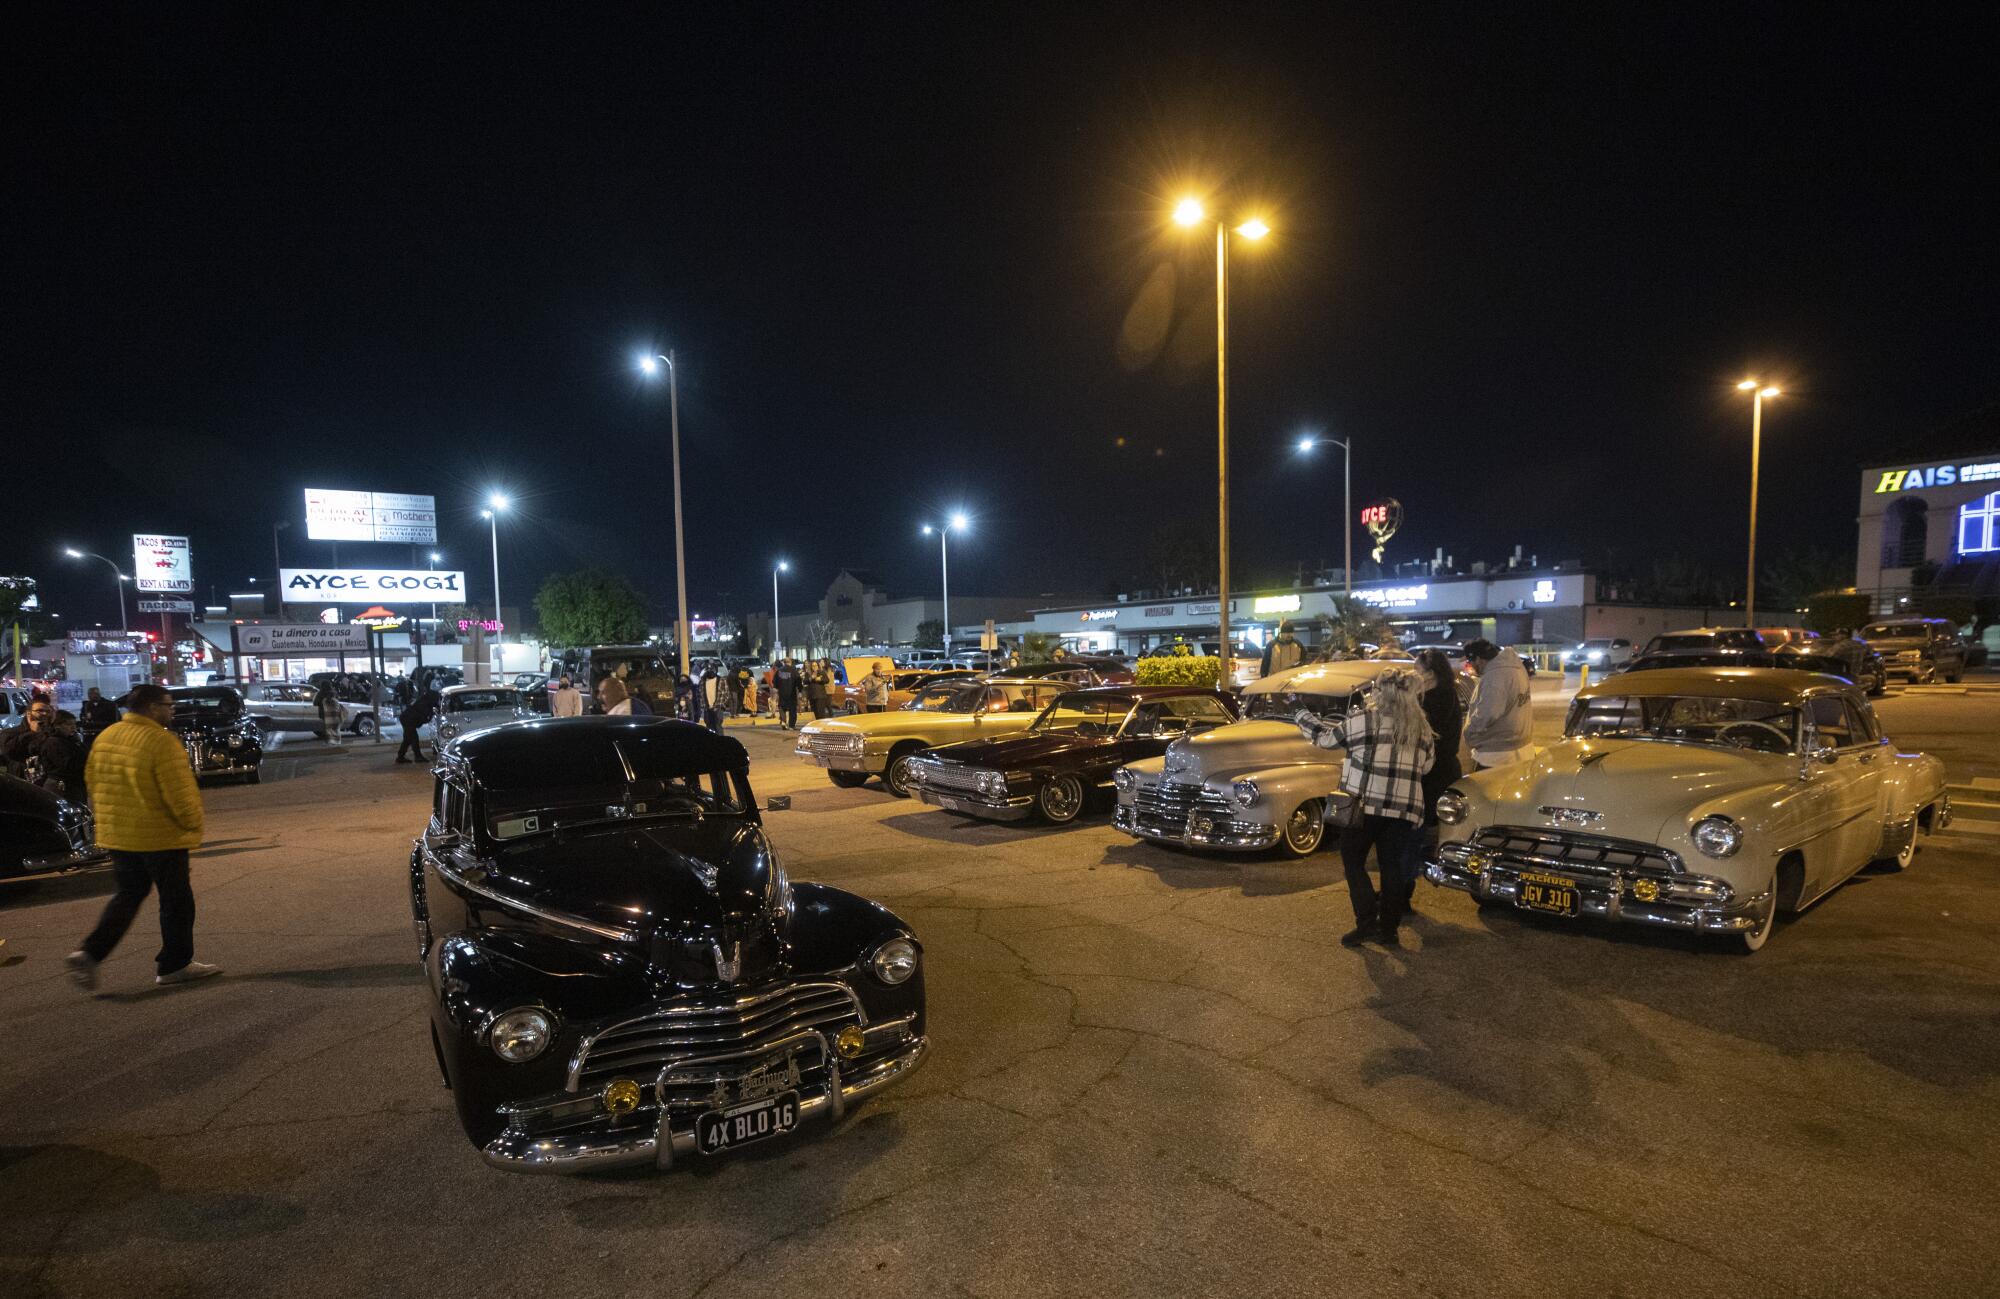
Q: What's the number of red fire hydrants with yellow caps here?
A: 0